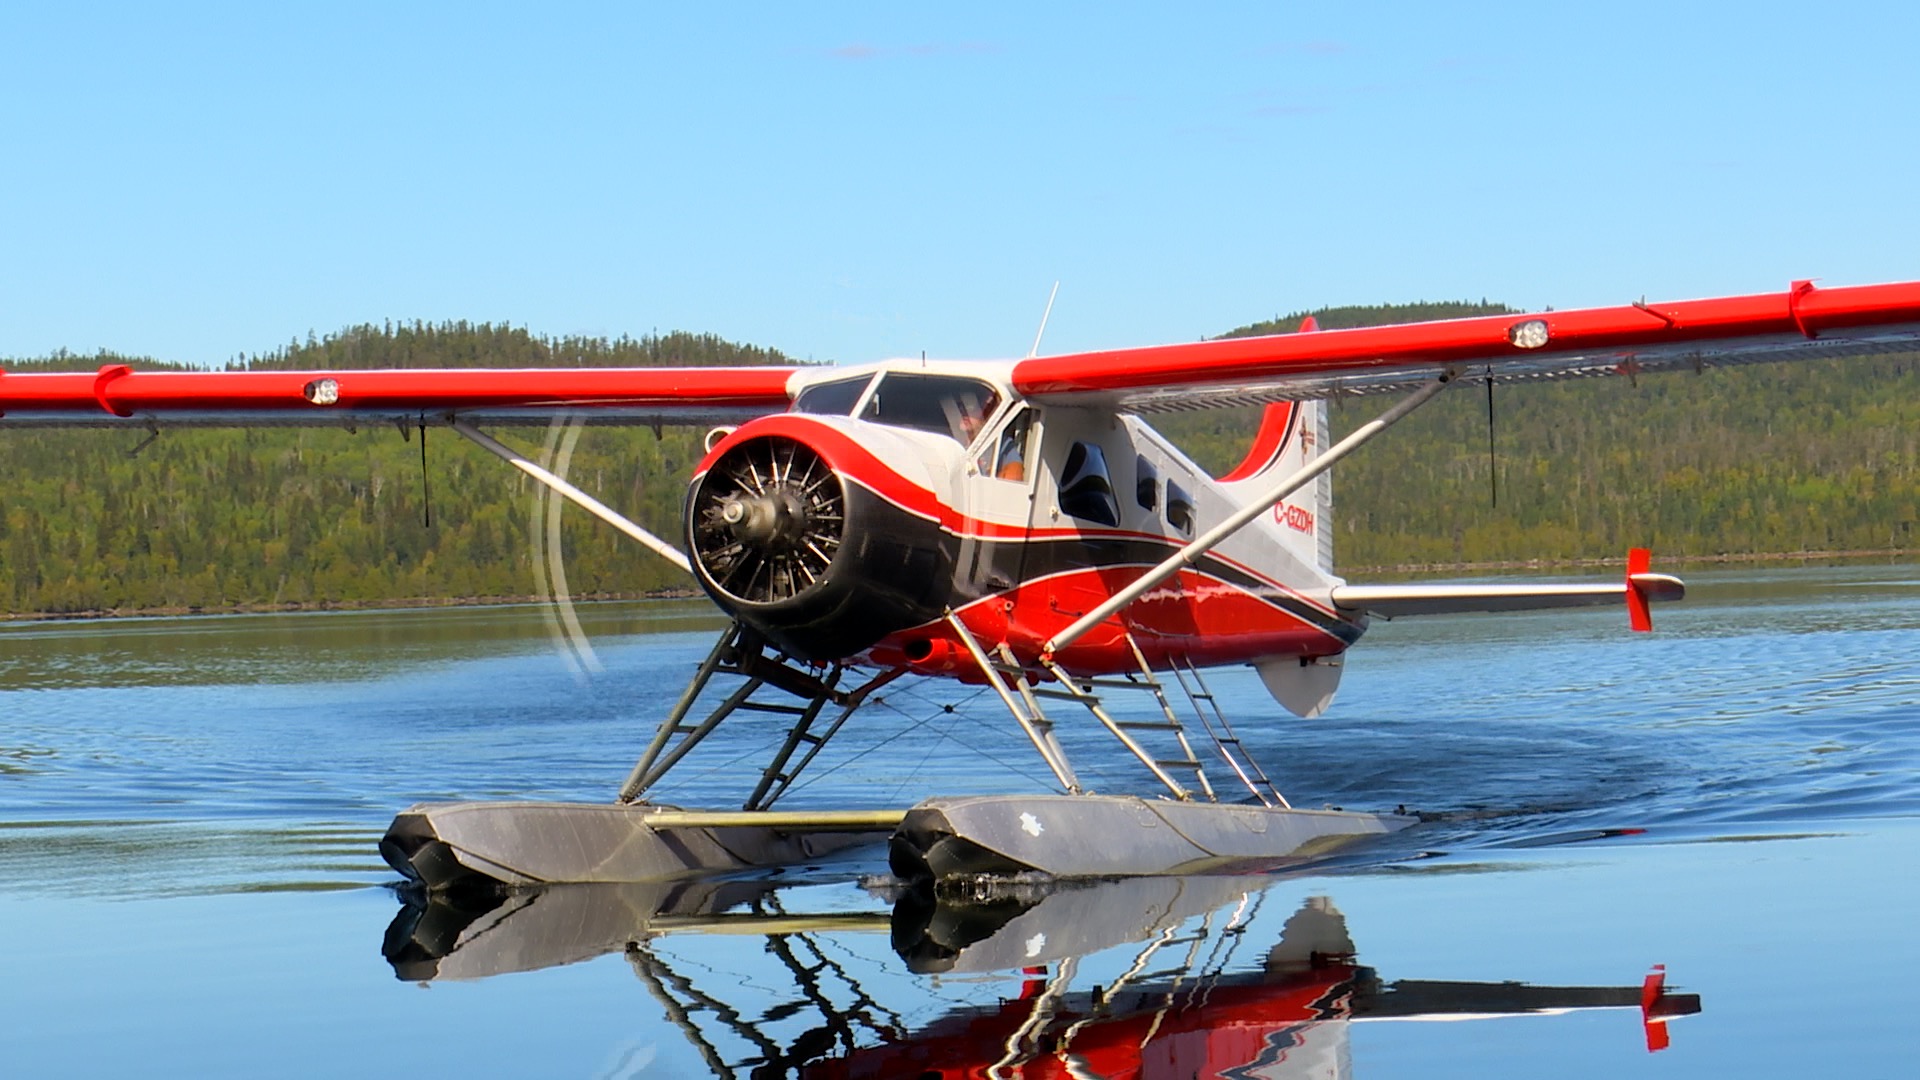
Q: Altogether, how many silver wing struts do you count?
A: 2